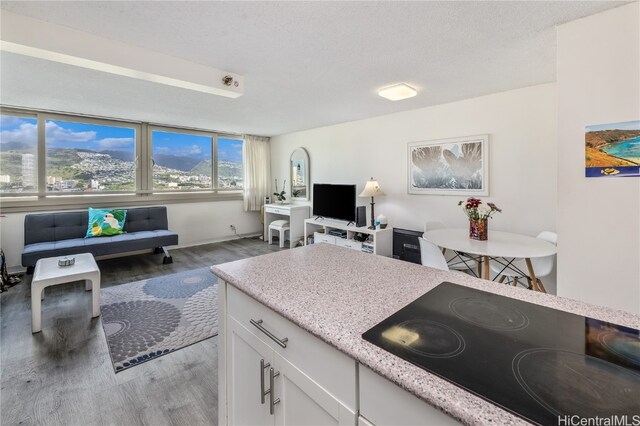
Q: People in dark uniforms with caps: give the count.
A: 0